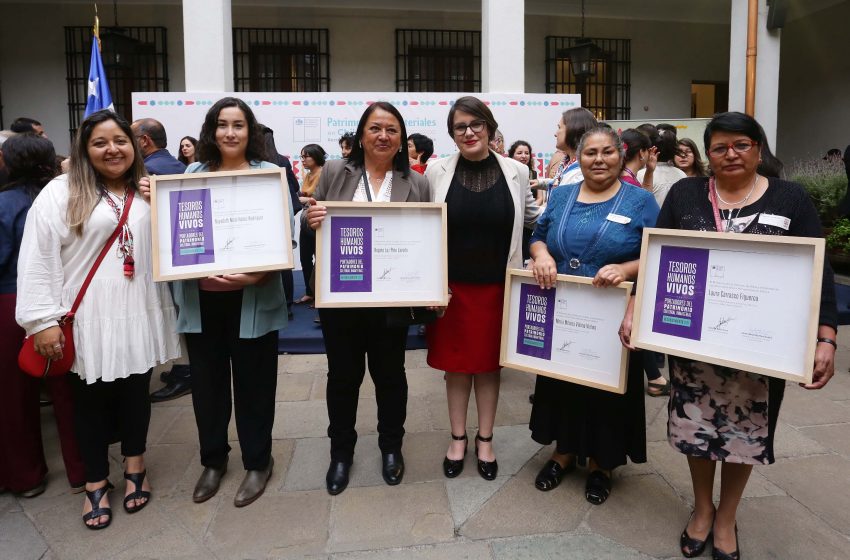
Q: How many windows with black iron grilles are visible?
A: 4